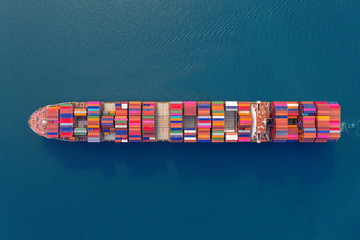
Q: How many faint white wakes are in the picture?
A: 1